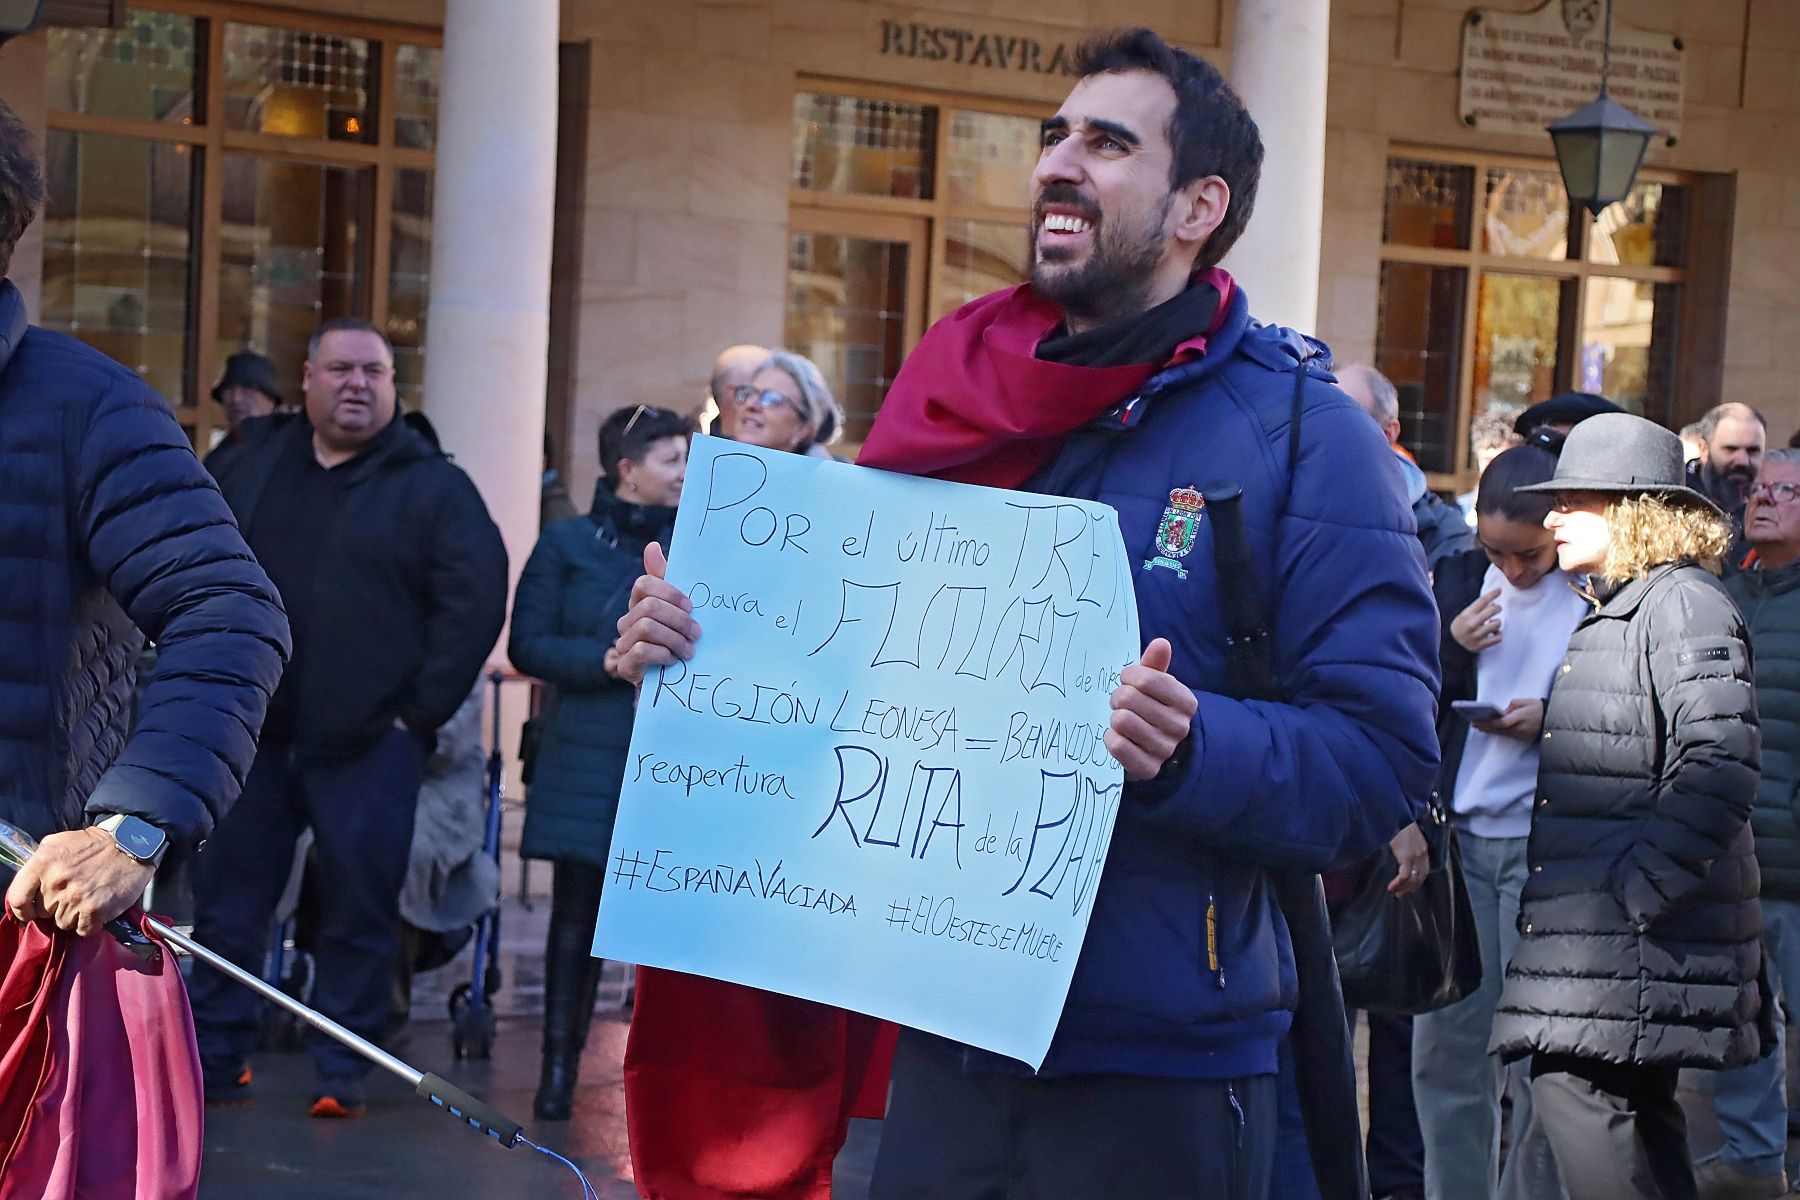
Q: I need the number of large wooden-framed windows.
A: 3